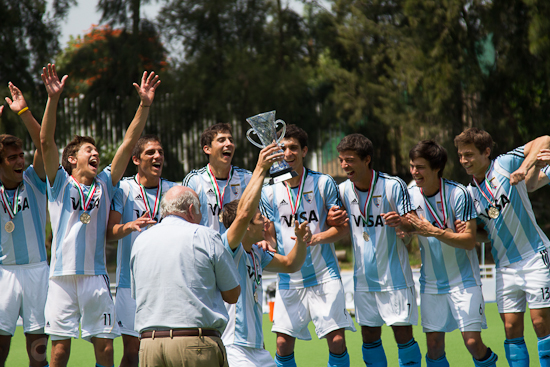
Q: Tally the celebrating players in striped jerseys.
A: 9